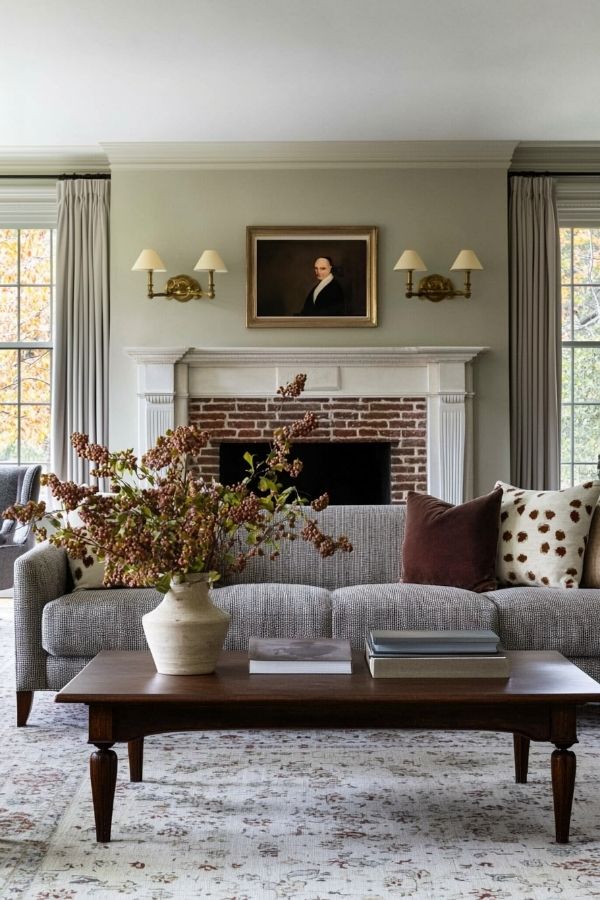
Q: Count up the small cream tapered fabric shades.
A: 4